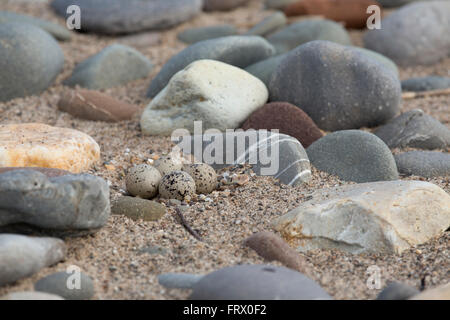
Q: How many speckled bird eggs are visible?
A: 4